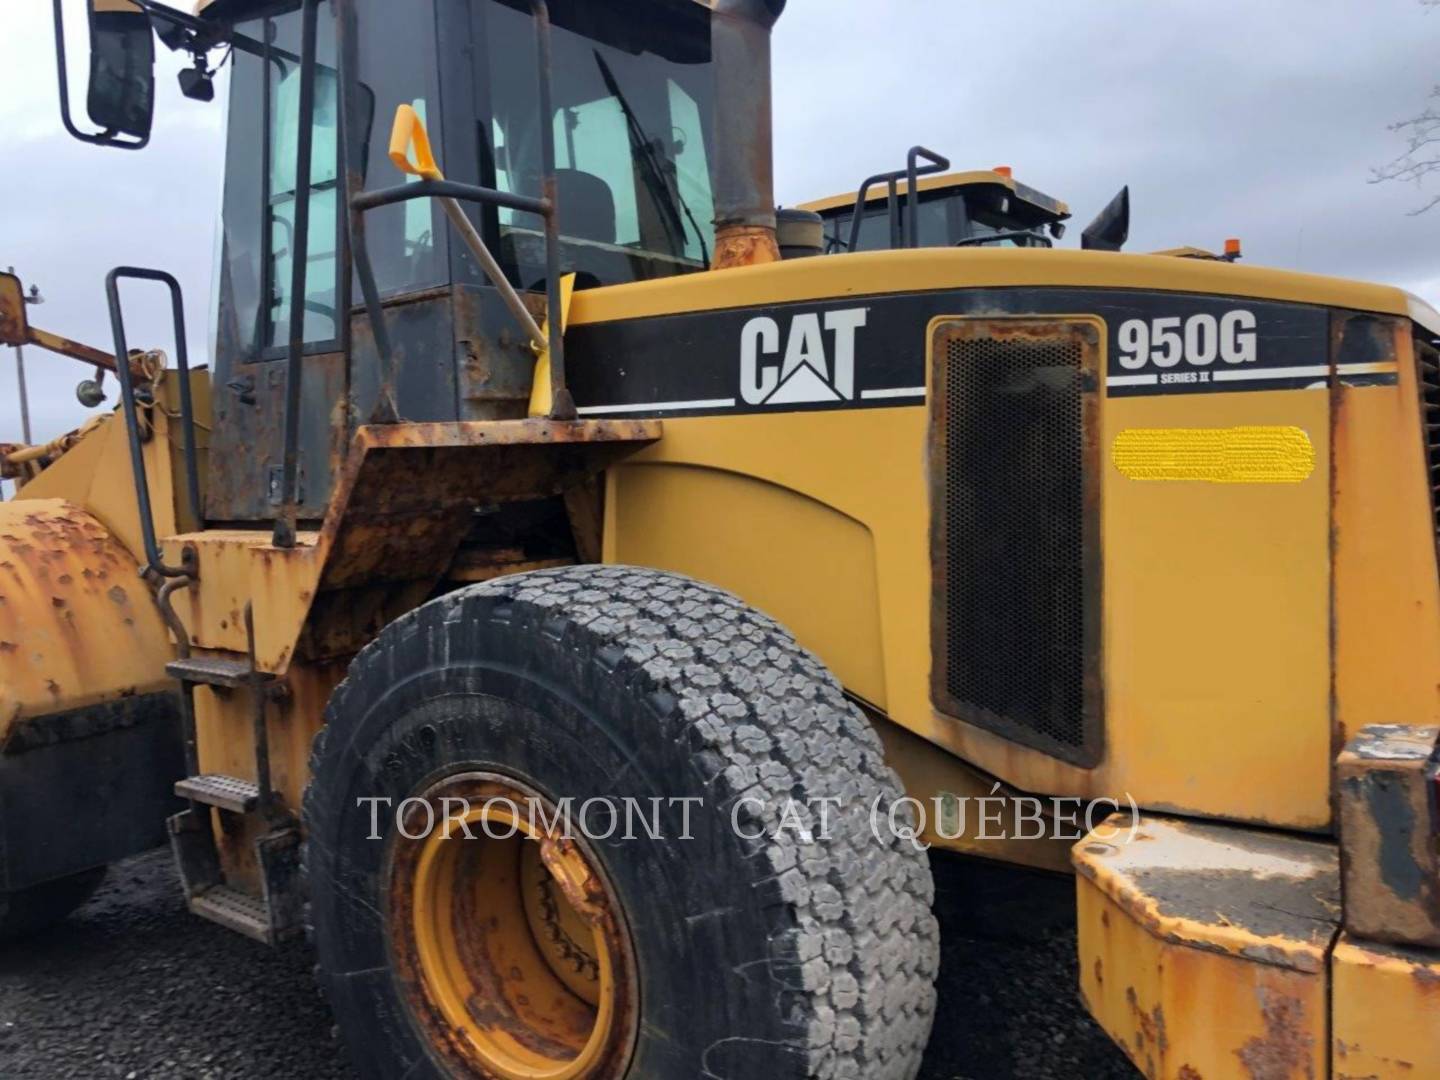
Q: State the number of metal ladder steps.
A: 3